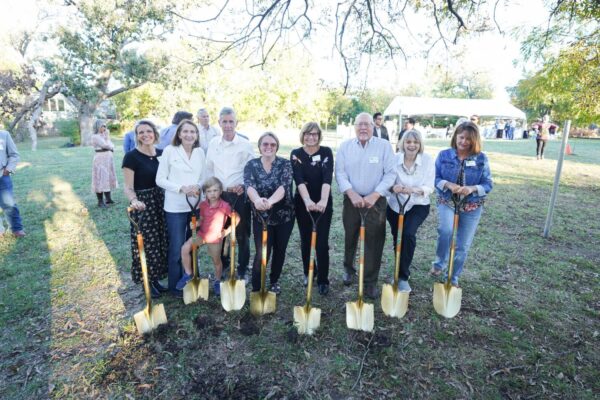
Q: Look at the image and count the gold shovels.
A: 8